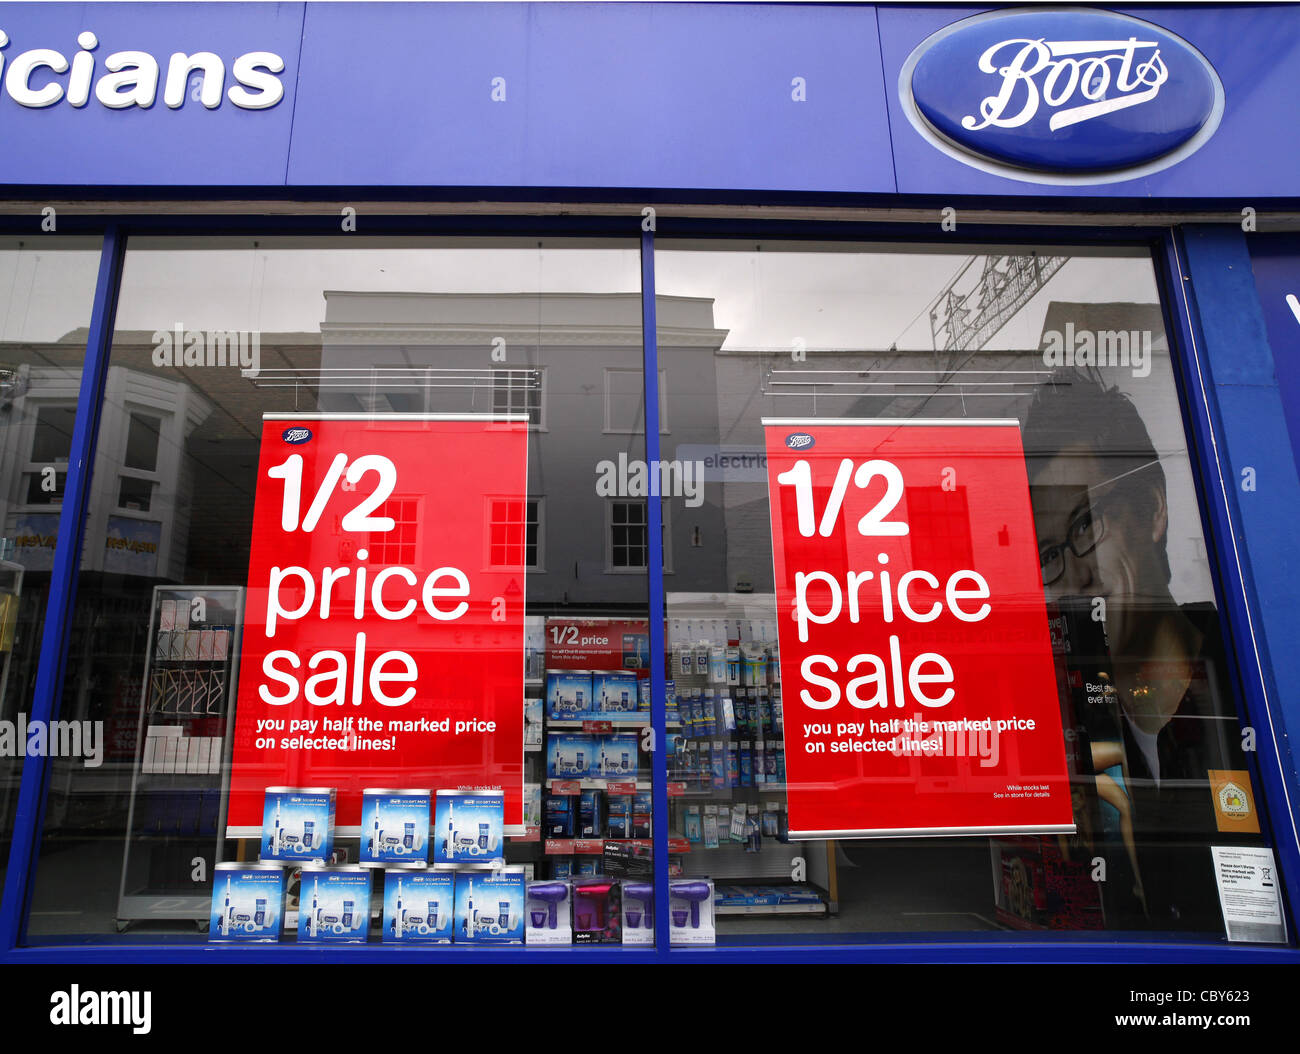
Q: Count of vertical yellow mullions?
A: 0